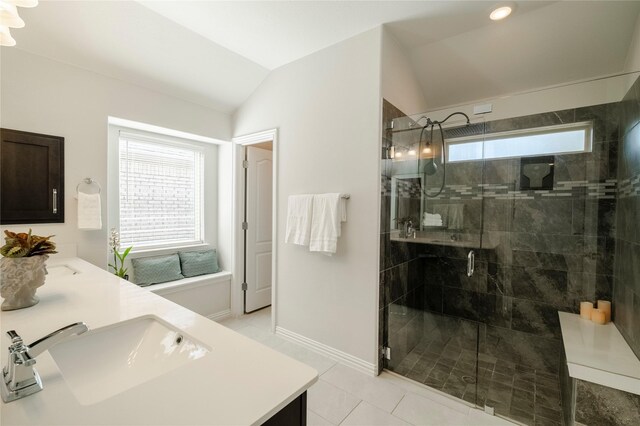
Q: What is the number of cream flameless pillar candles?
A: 3